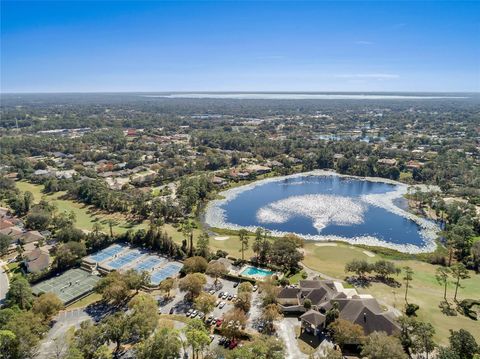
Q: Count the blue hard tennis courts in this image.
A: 4